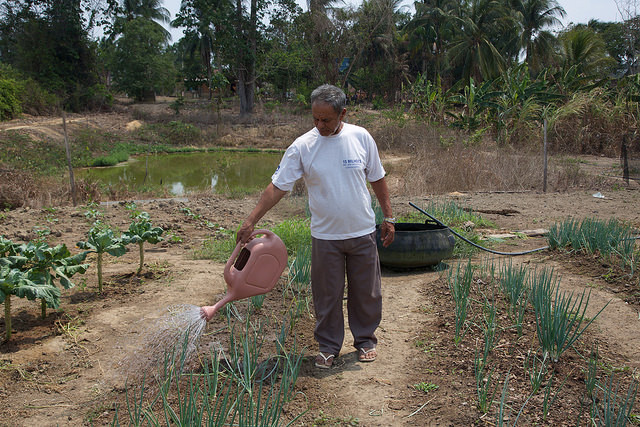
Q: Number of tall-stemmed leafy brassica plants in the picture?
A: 4